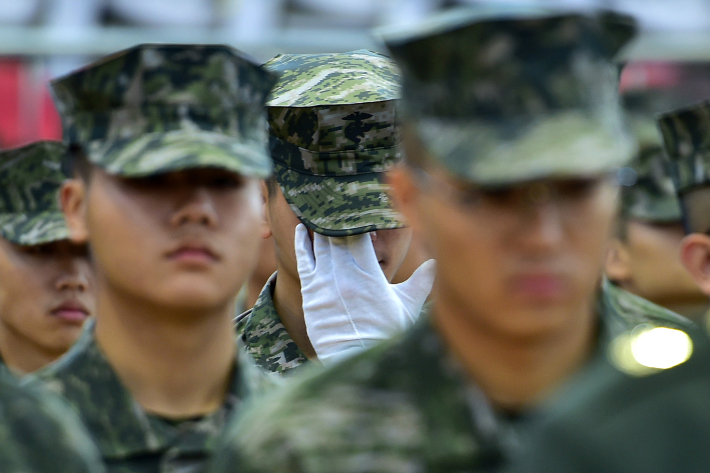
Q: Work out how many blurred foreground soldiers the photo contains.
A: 2